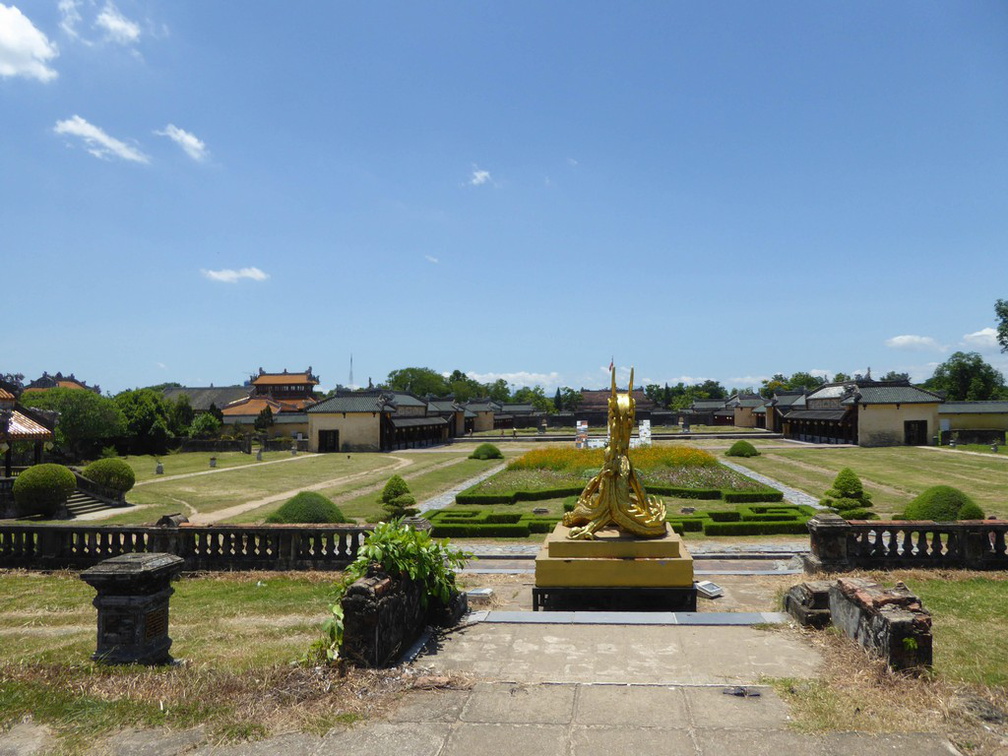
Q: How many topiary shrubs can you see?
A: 8